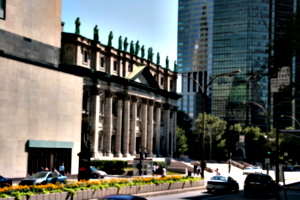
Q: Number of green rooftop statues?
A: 13